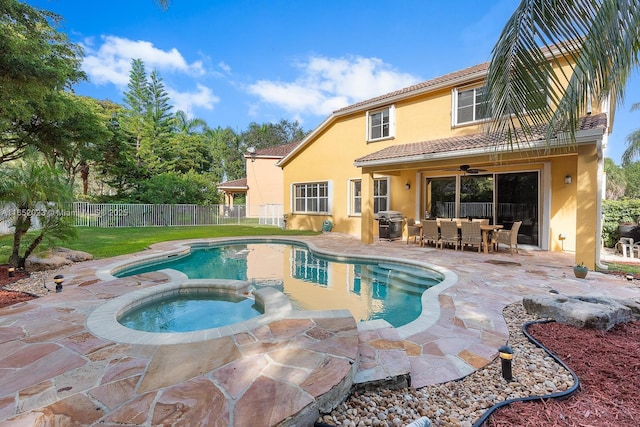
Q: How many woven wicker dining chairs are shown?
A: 8